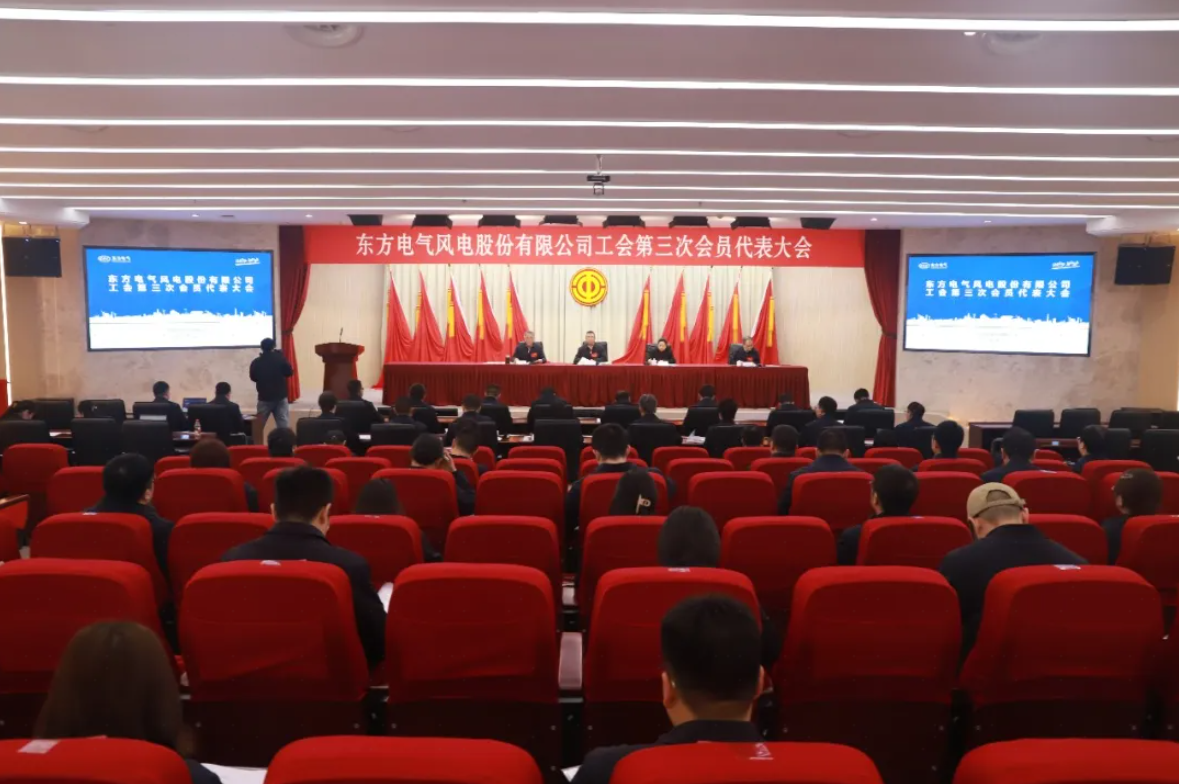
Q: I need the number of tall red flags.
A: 10